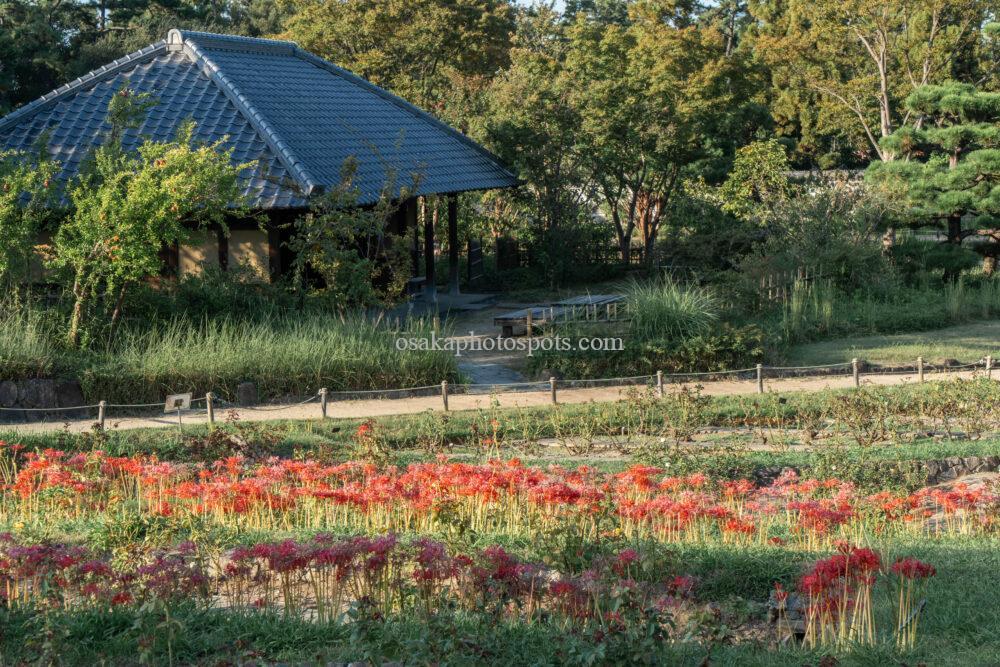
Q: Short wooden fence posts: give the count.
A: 10